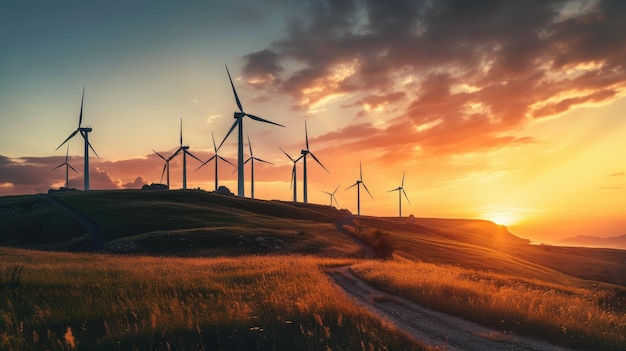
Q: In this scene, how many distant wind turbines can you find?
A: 12